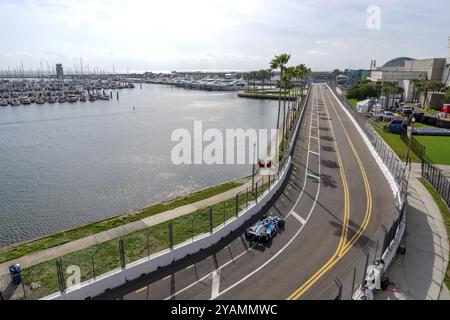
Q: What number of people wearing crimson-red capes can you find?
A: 0